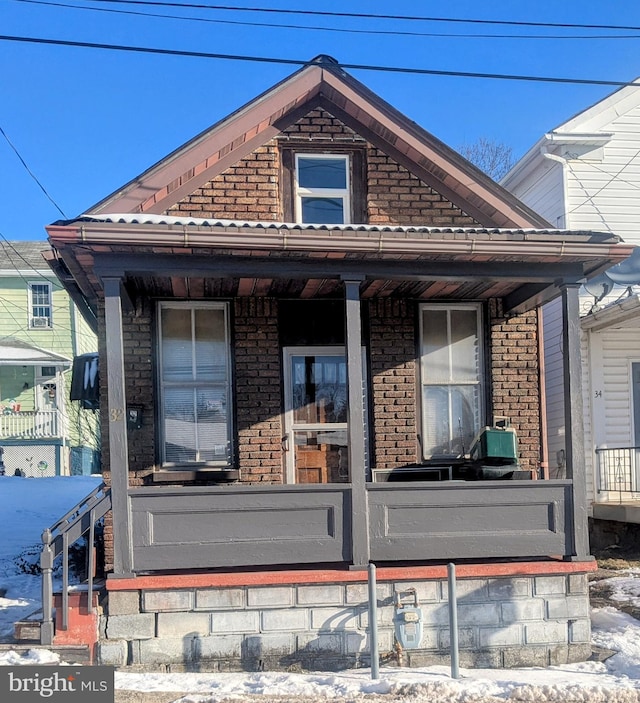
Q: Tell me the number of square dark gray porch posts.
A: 3